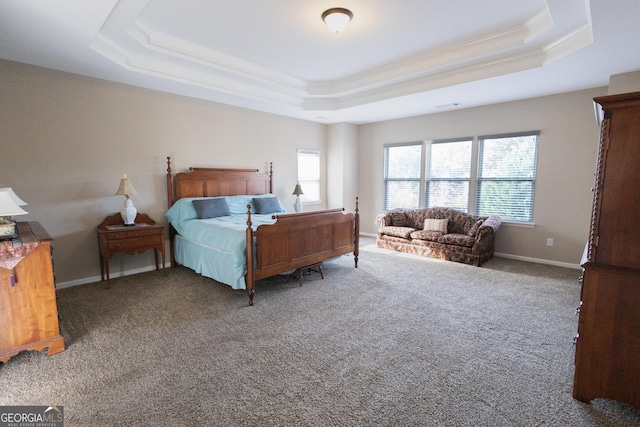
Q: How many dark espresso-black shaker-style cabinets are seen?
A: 0